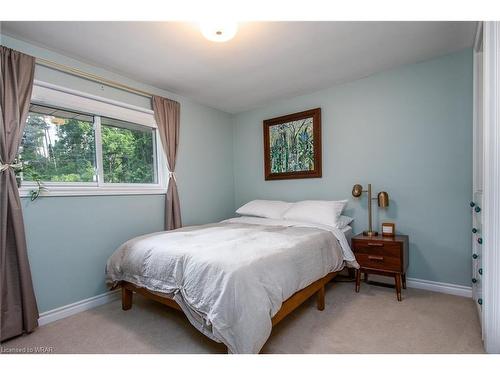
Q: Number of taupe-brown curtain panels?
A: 2